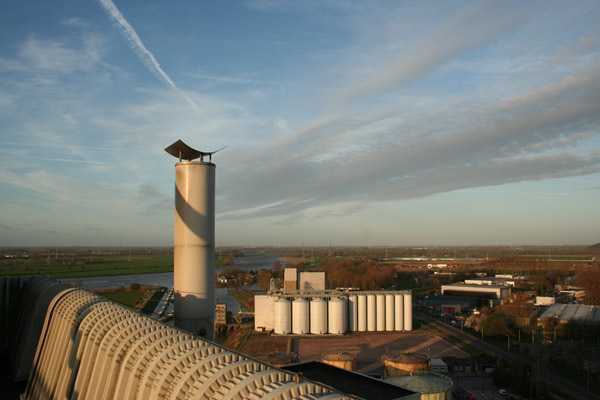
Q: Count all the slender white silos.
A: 7